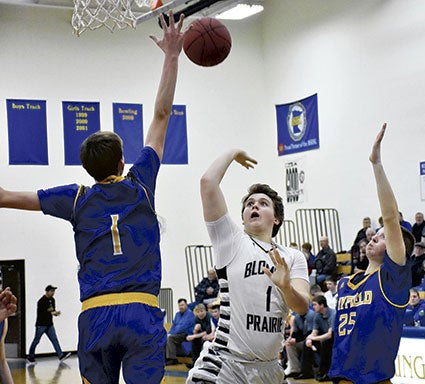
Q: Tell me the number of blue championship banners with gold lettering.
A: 4